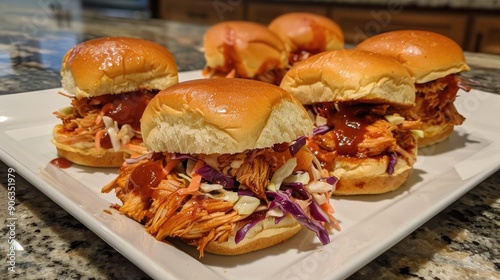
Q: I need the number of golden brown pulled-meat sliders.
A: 6